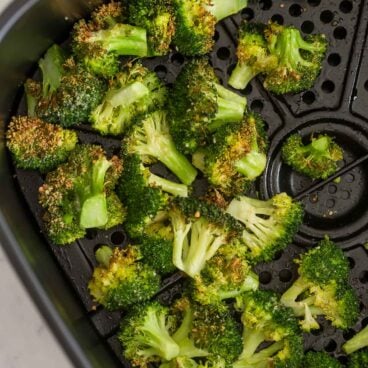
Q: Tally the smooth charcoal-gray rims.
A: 1